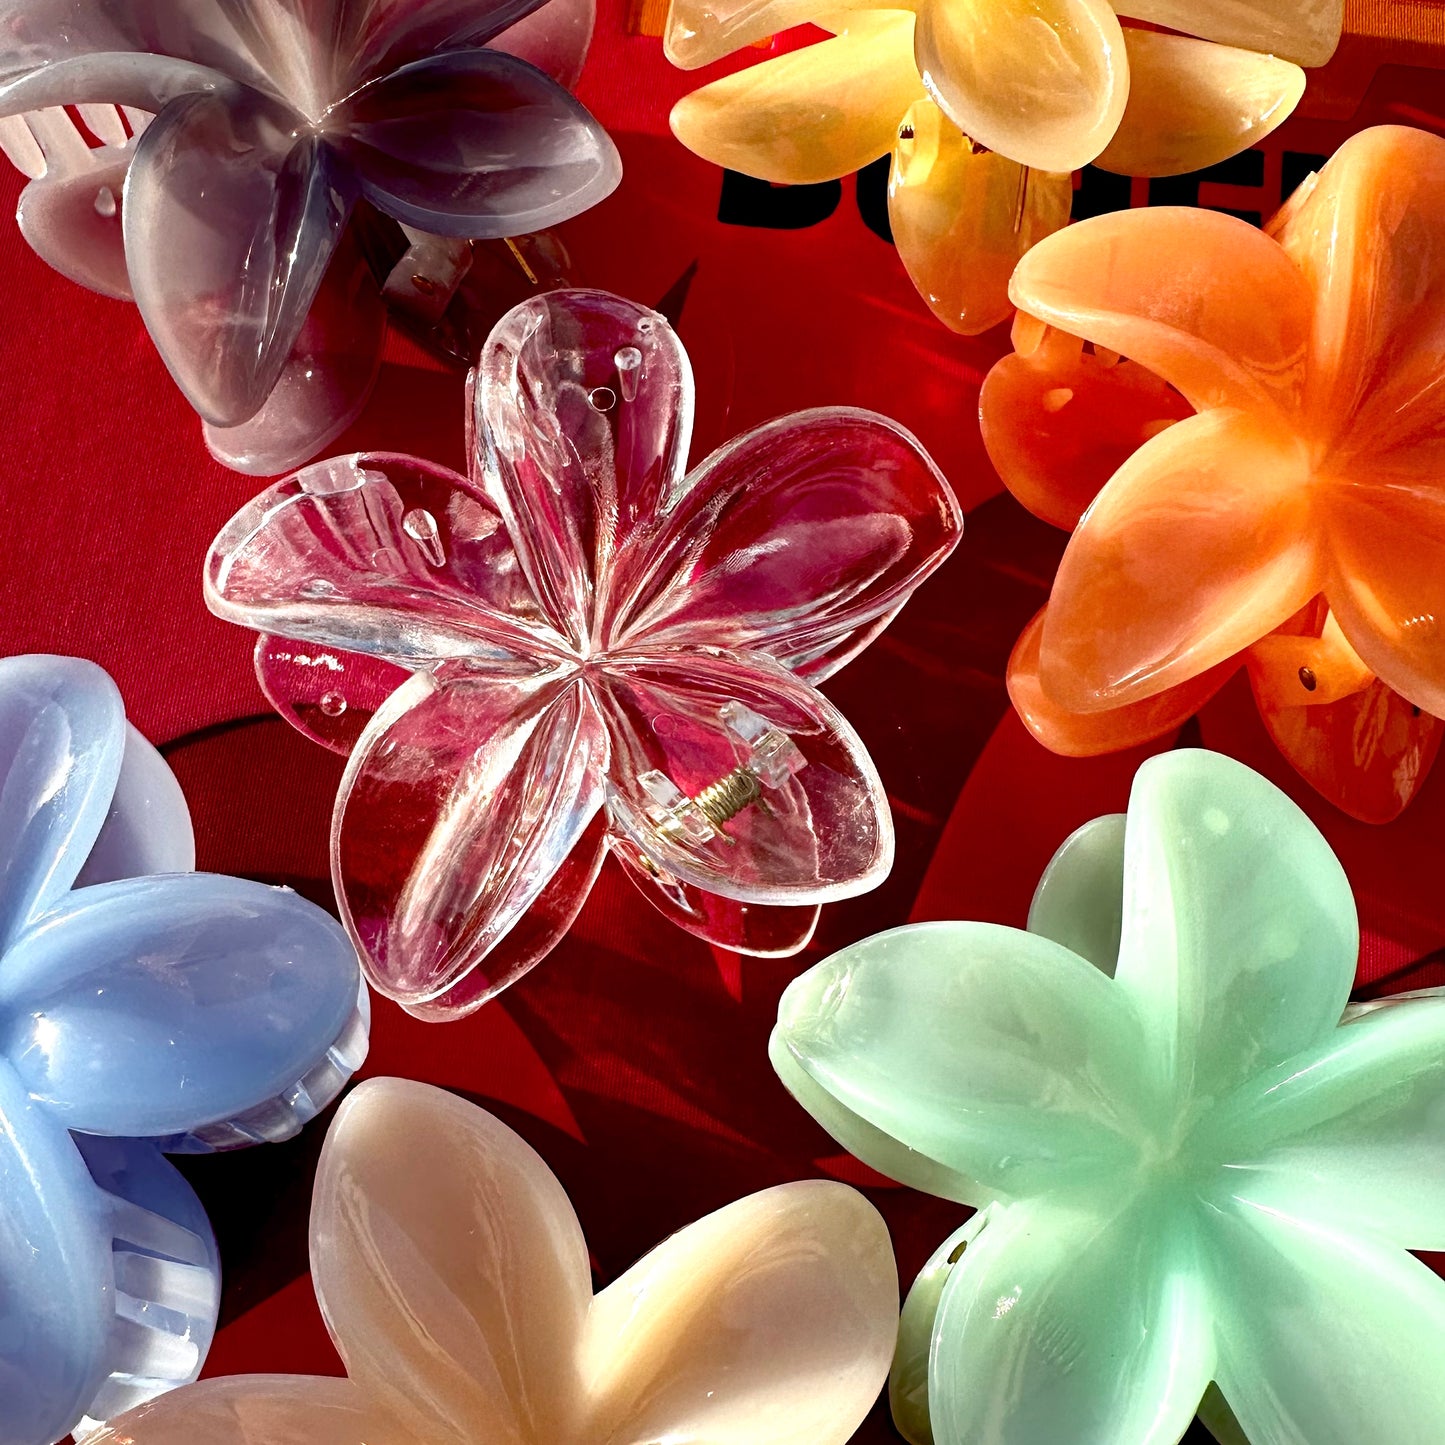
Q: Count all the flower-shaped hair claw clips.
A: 7